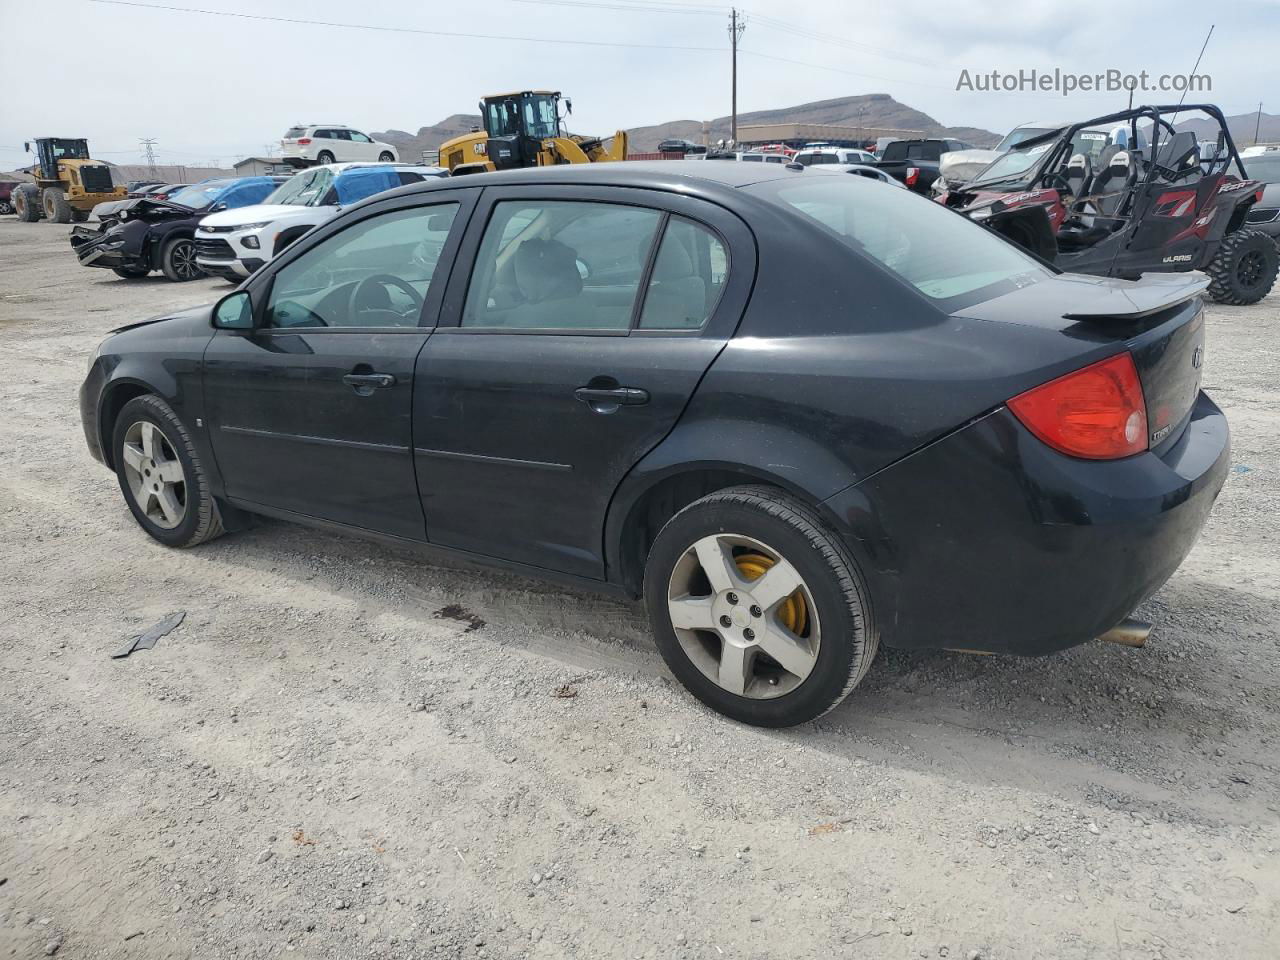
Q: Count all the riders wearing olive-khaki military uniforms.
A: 0